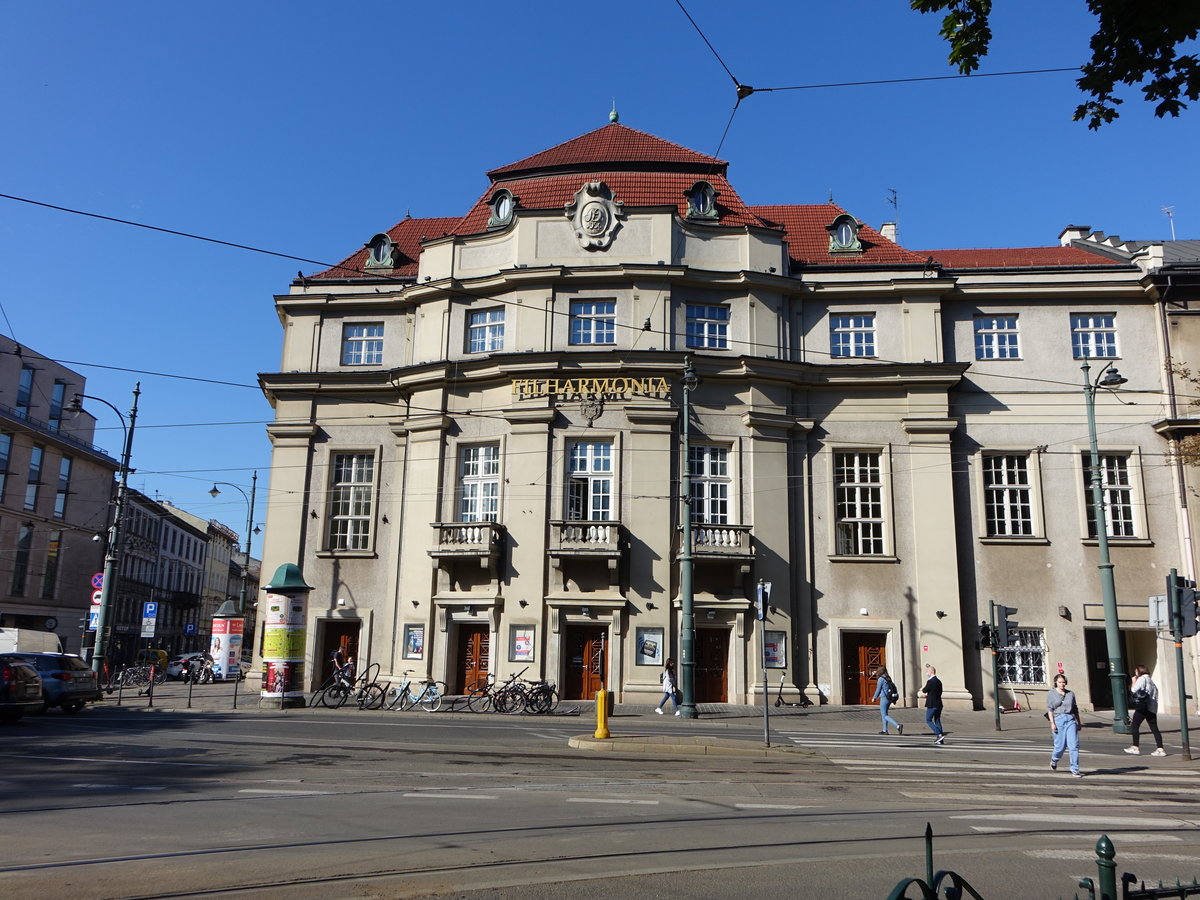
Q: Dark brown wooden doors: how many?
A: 5